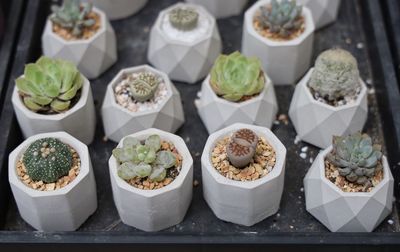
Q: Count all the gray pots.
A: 14